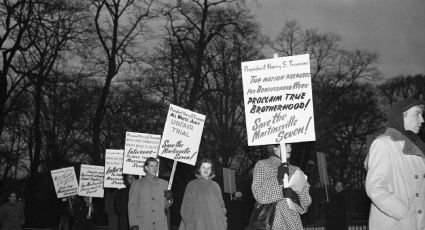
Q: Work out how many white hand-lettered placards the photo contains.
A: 6